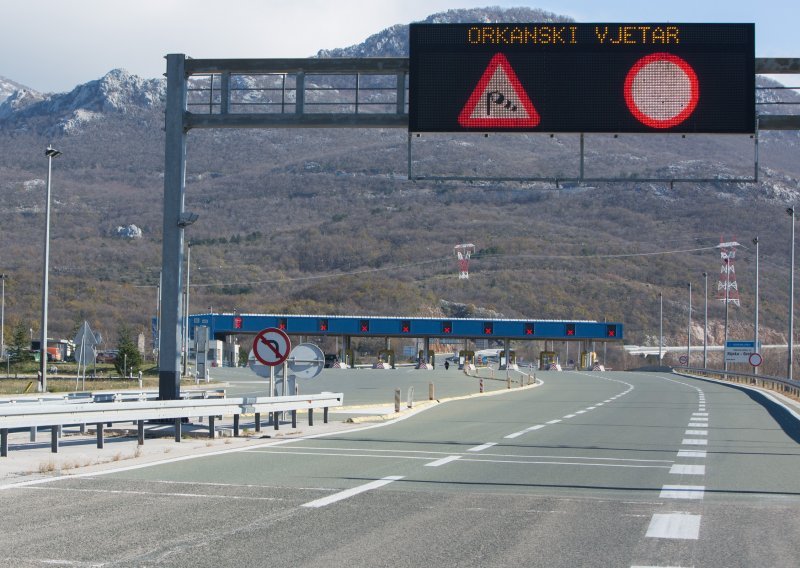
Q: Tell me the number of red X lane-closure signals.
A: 10